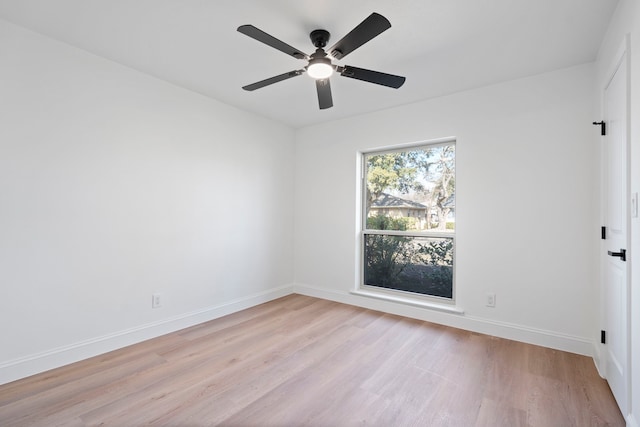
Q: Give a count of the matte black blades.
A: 5